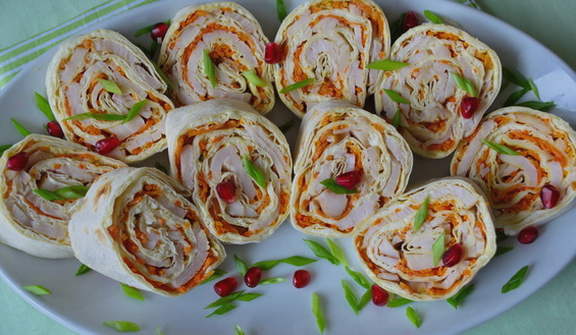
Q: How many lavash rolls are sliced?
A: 10